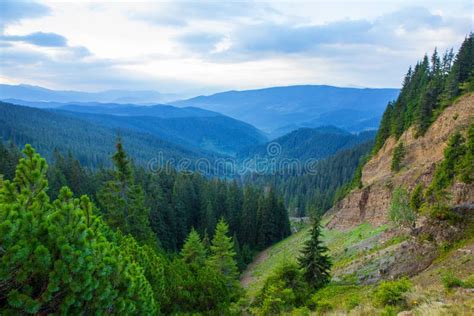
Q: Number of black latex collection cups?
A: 0